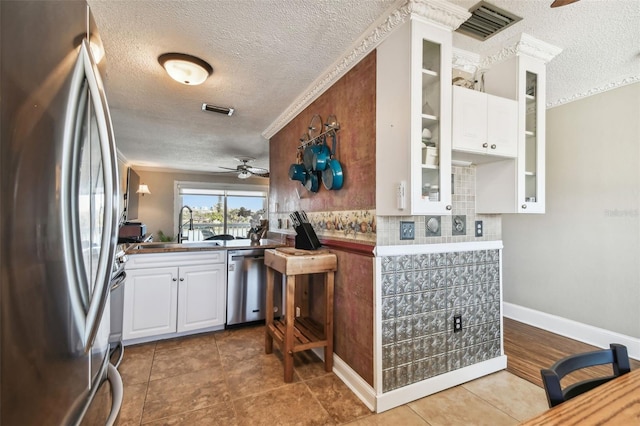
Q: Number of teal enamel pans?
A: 5